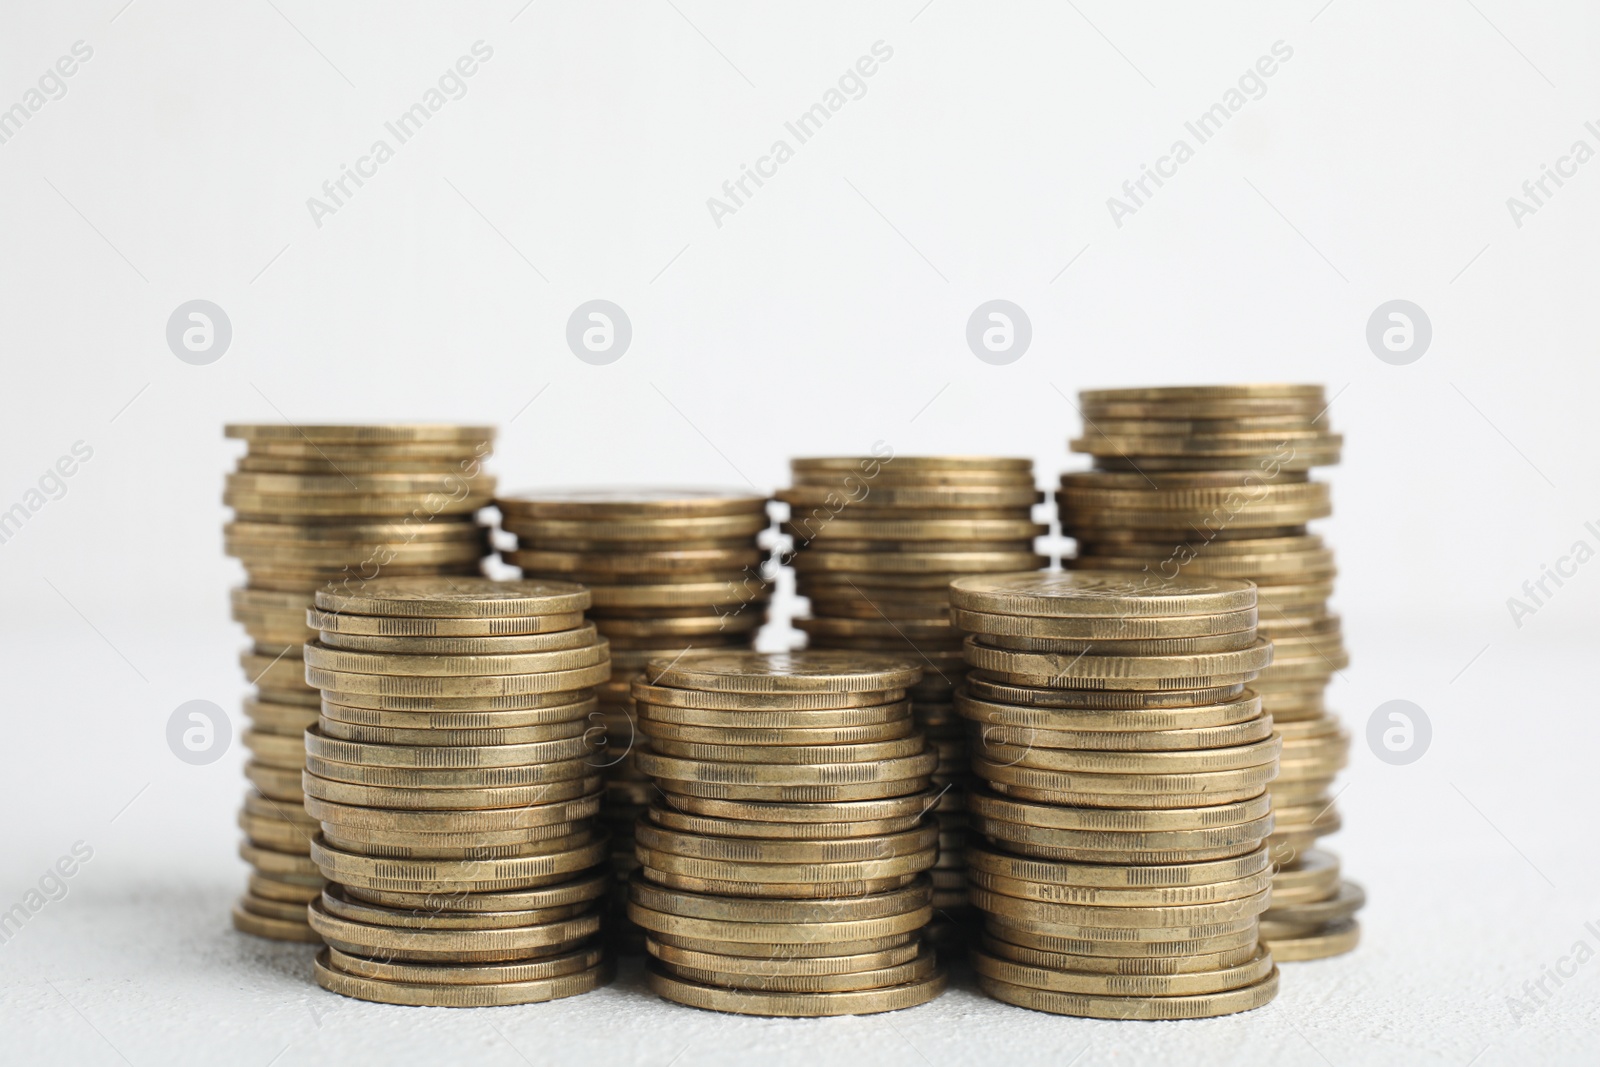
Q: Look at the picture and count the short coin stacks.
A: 3